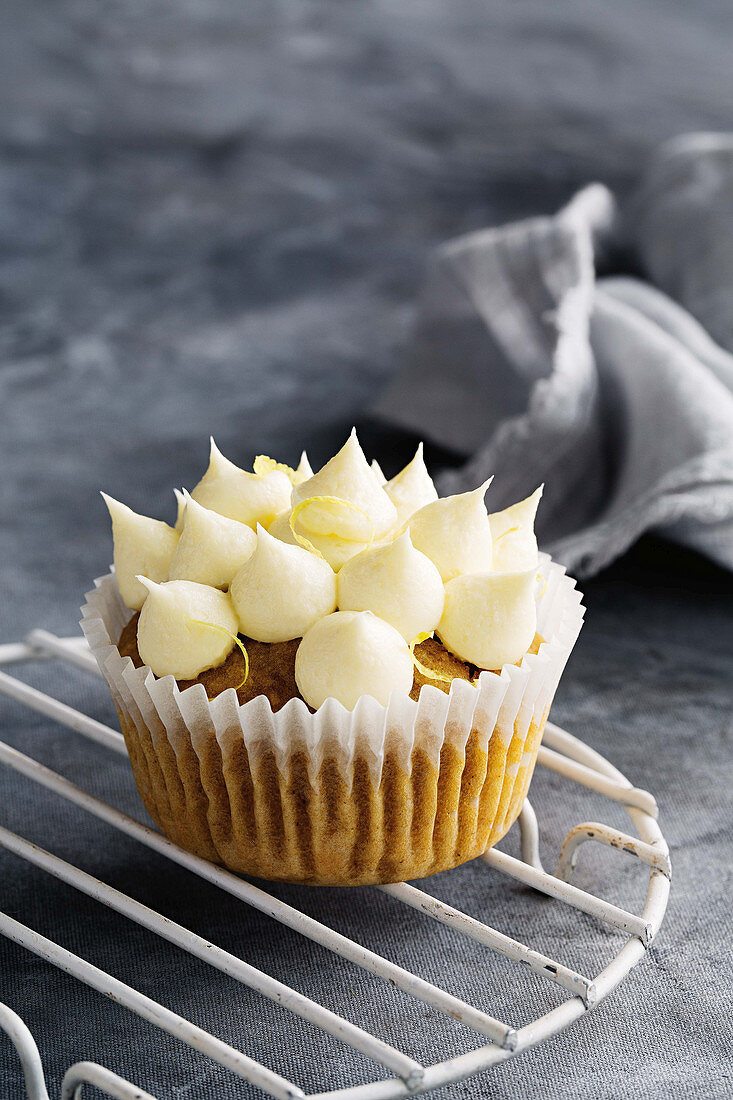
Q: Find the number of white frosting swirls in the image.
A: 15